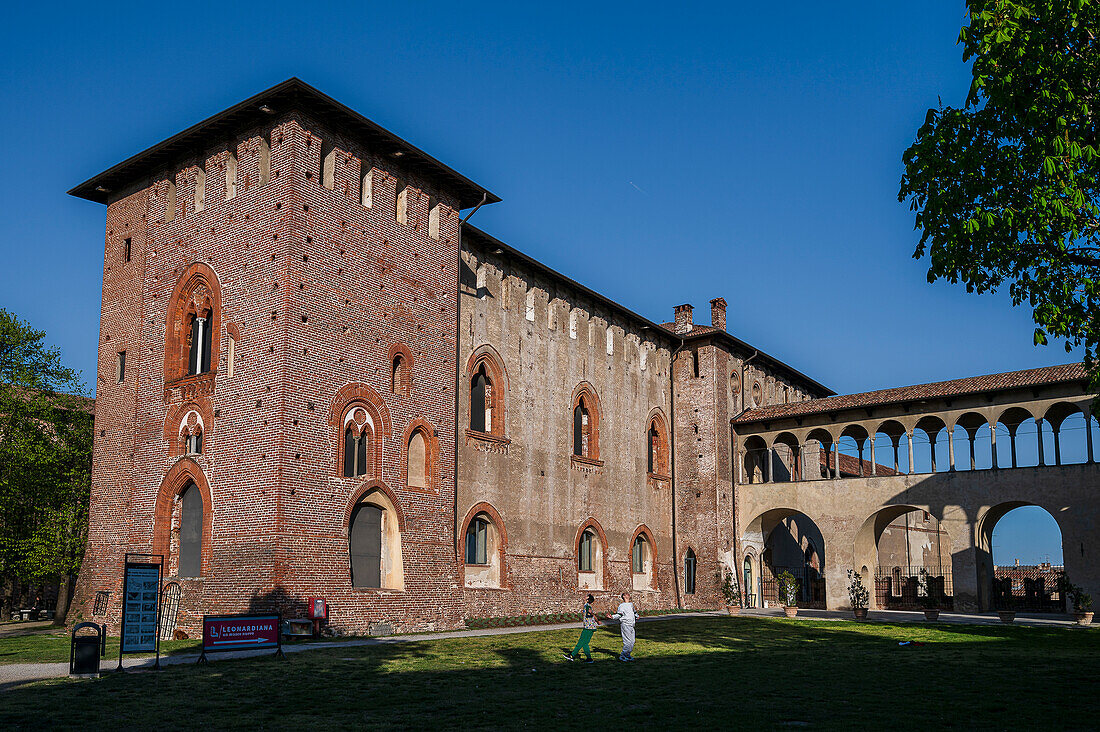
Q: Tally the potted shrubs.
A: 6